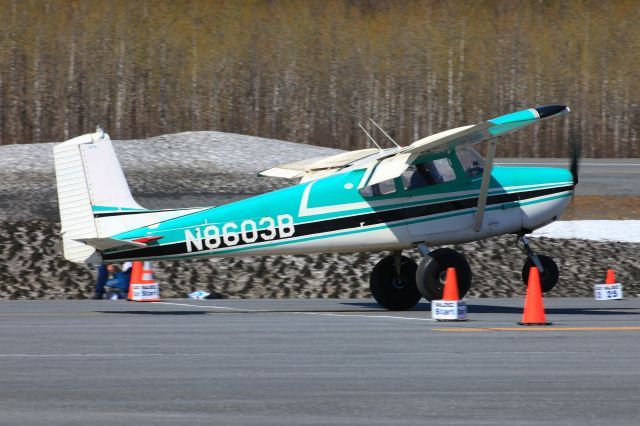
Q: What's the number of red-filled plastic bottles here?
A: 0